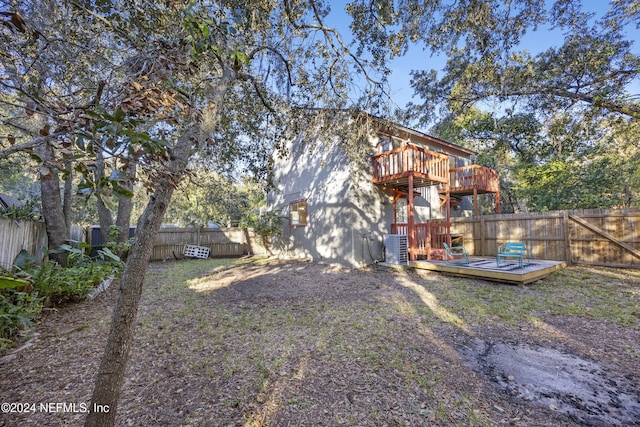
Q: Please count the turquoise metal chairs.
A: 2